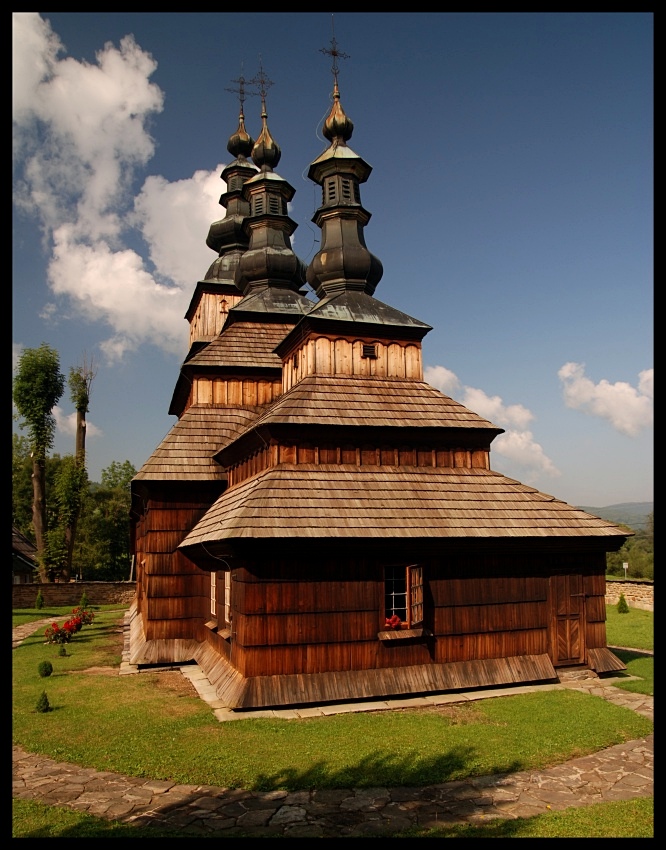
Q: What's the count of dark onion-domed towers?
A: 3